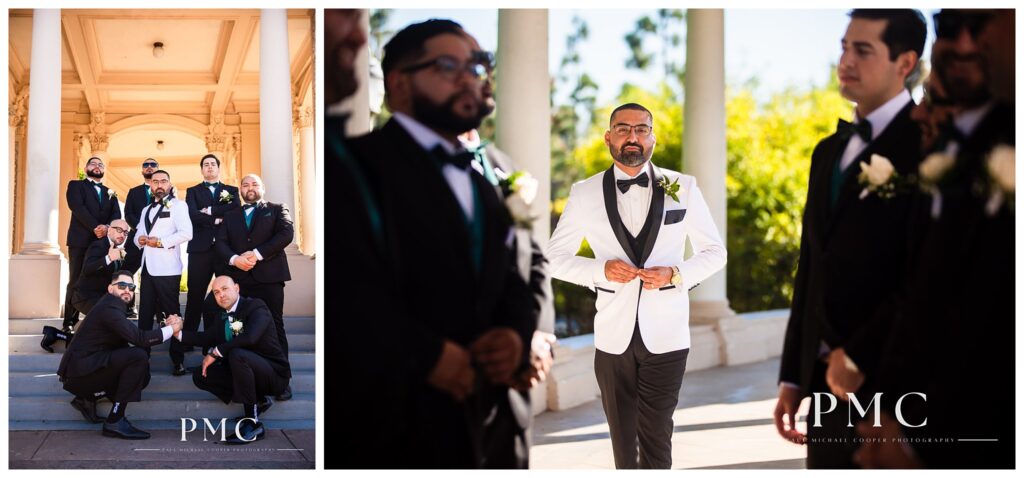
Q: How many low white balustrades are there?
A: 1